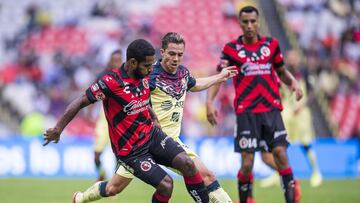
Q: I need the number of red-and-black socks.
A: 4